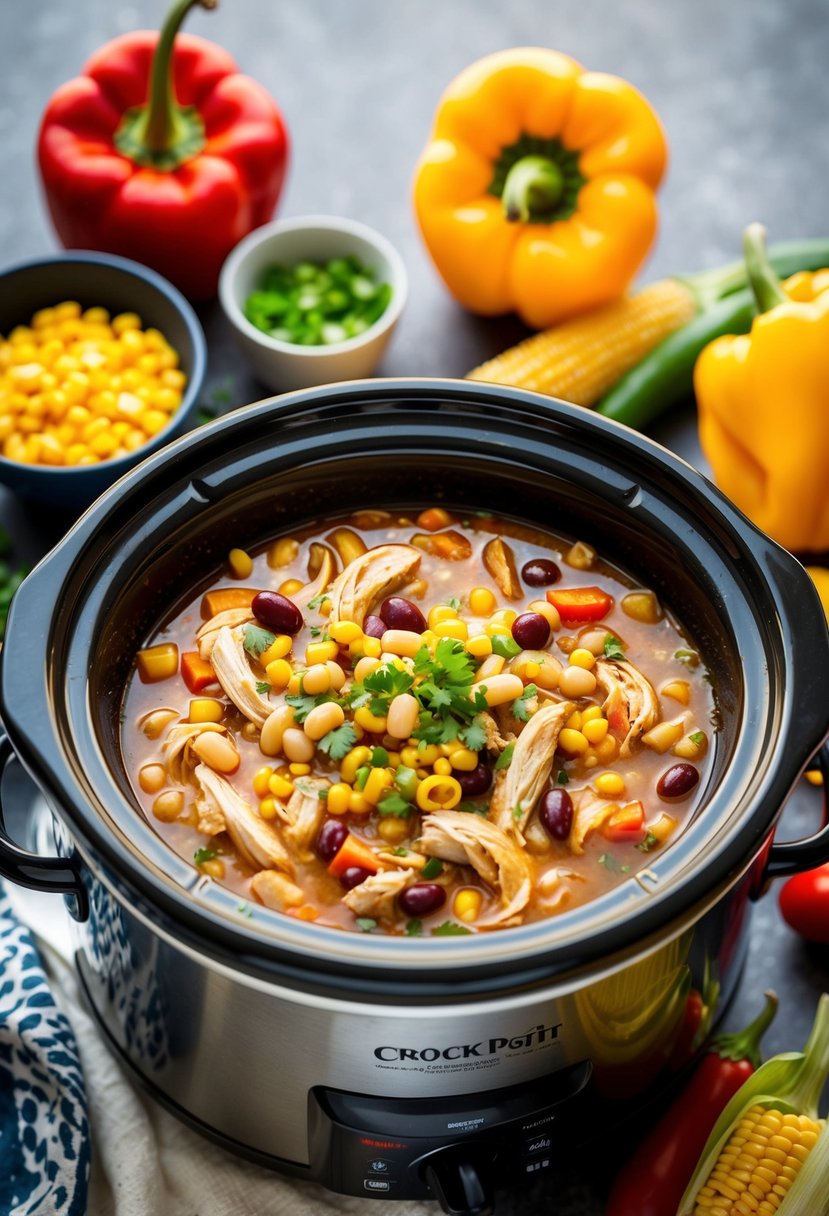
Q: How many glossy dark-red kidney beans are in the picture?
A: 11